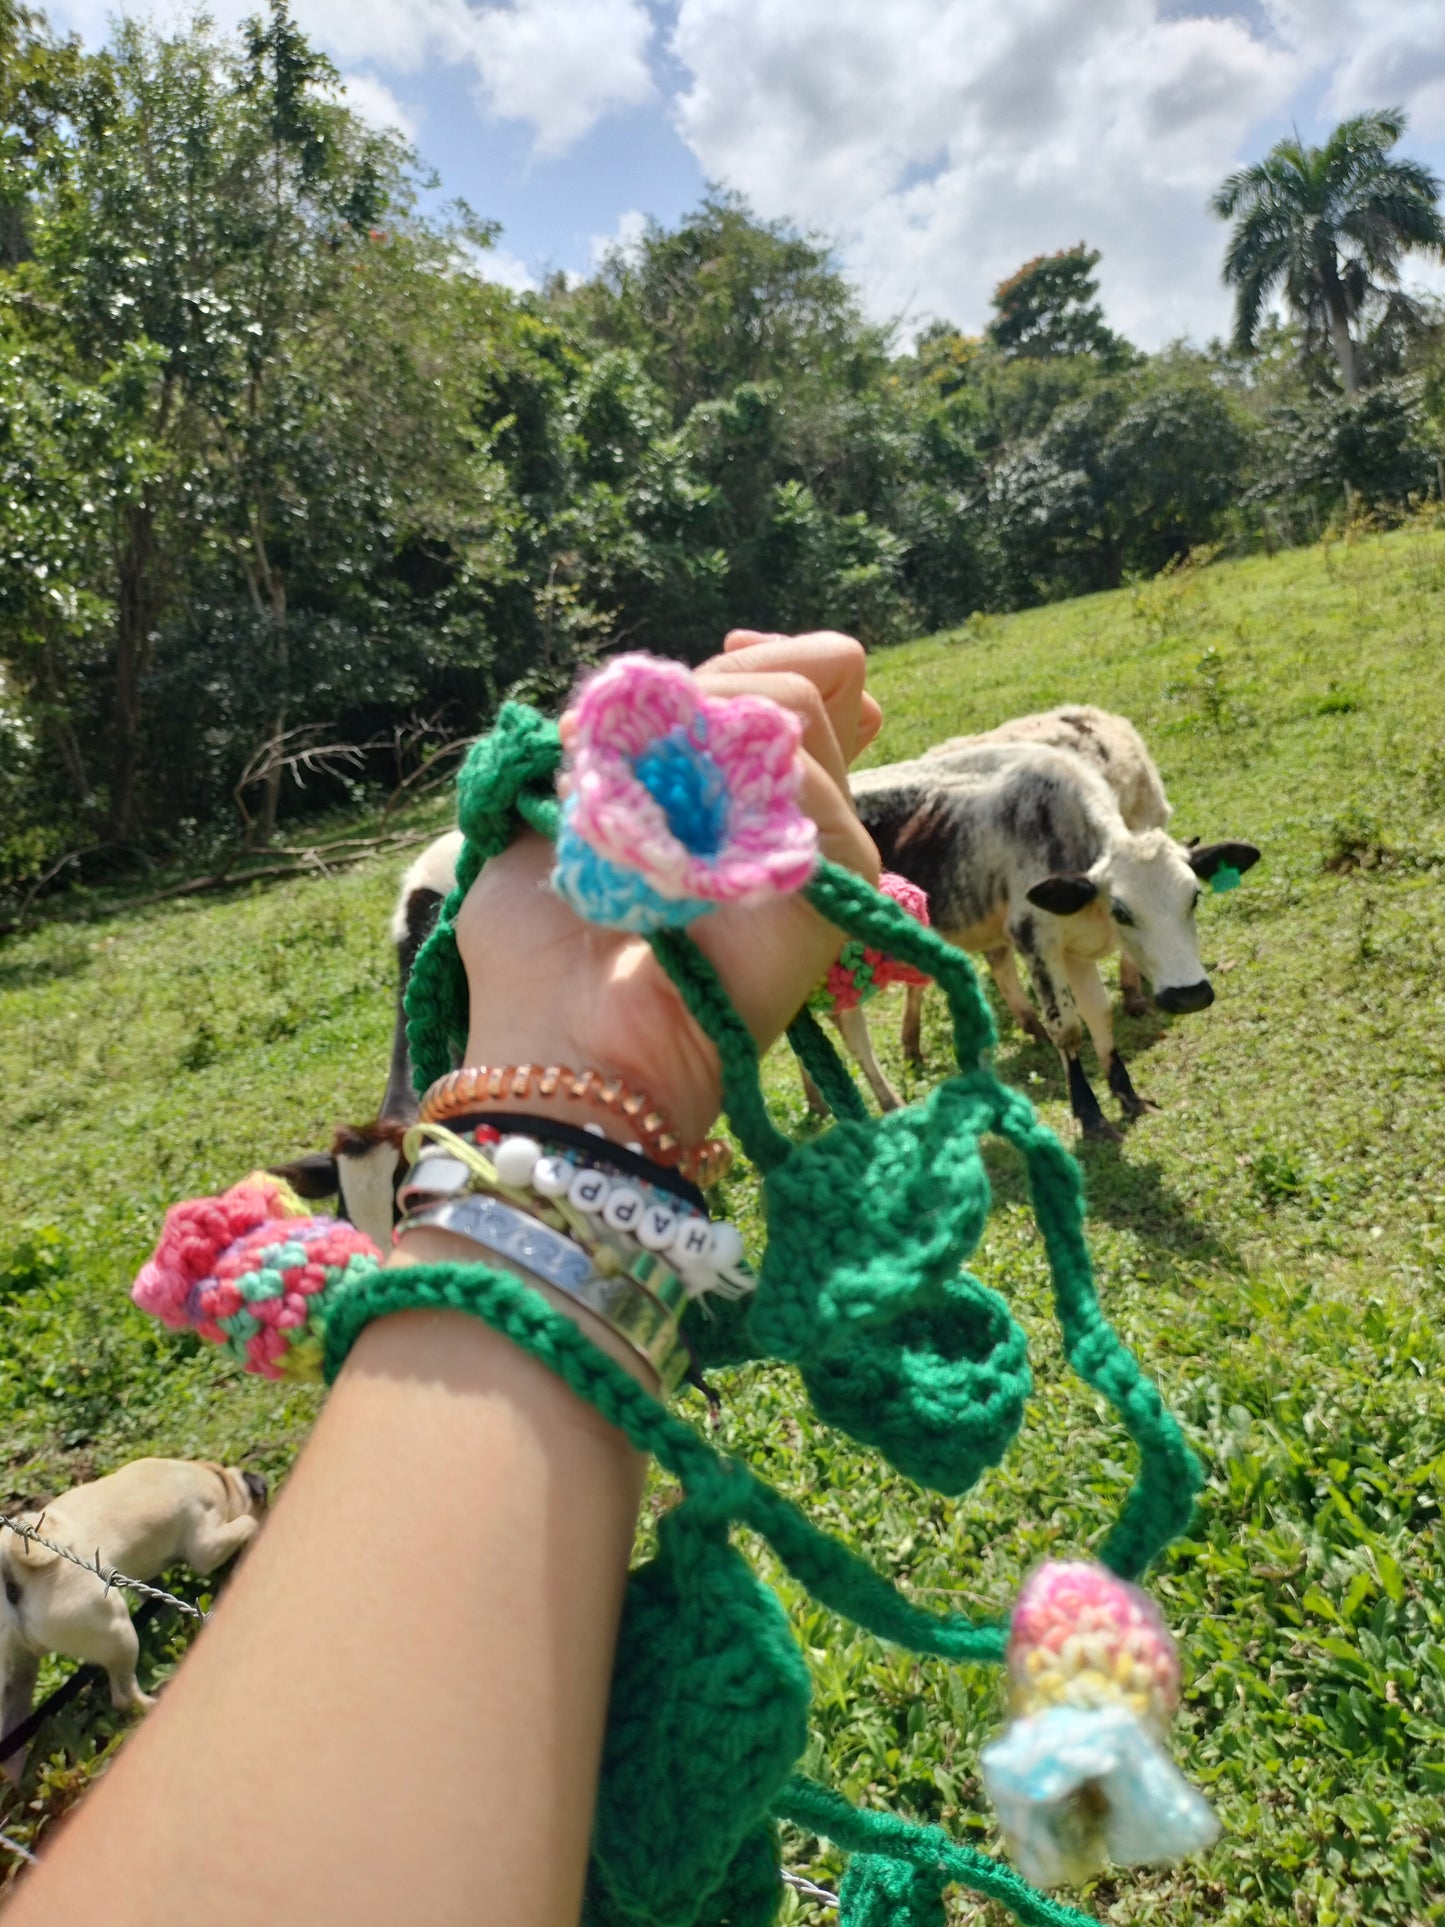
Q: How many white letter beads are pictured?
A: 5